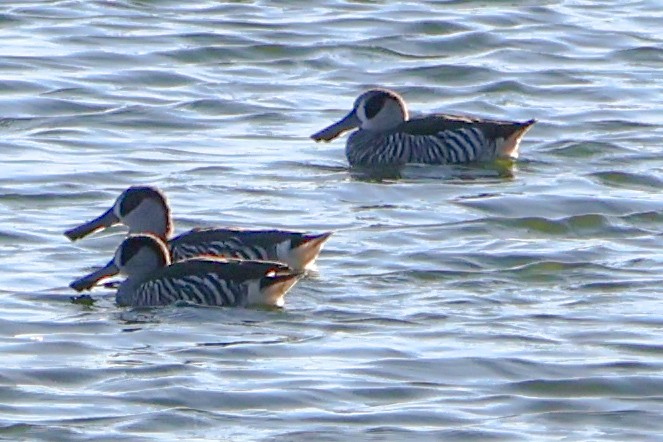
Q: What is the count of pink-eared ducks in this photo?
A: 3